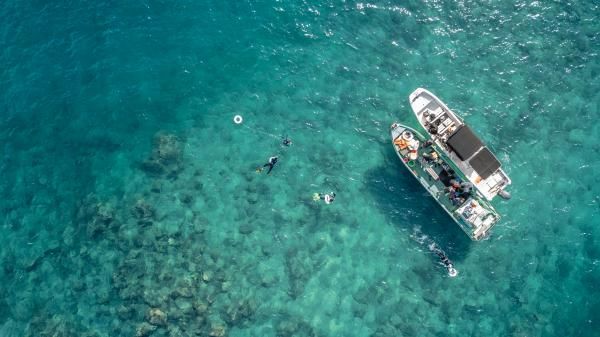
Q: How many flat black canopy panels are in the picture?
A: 2